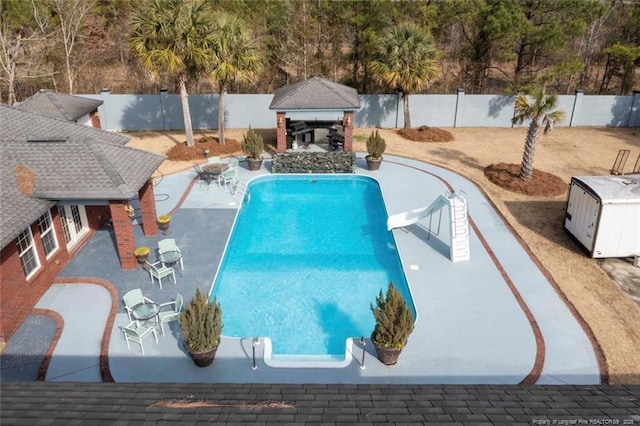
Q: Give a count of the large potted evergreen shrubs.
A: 4